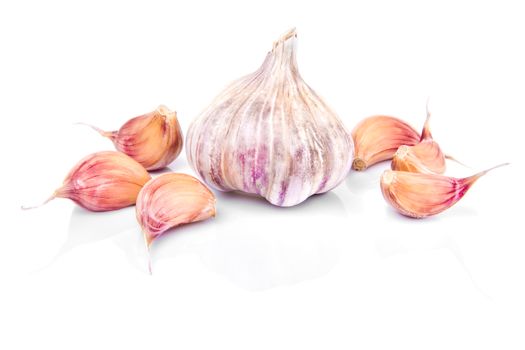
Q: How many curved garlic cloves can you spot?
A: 6